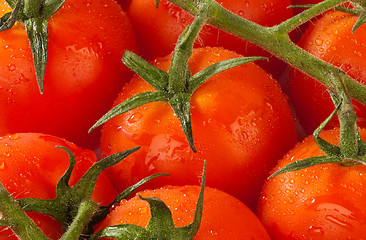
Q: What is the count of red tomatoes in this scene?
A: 7